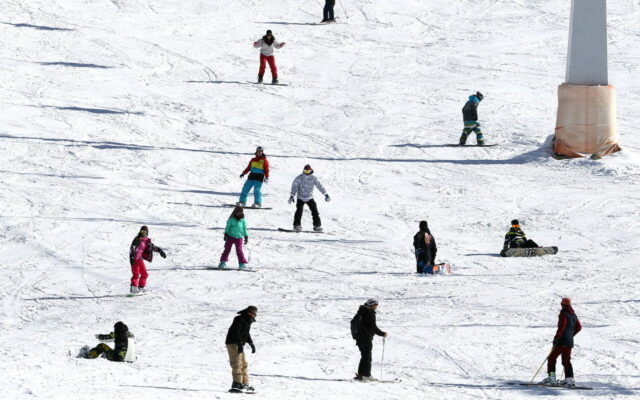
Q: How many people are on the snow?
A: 13